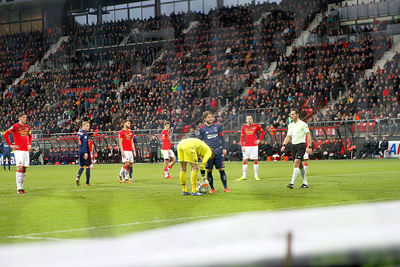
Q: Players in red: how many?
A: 5